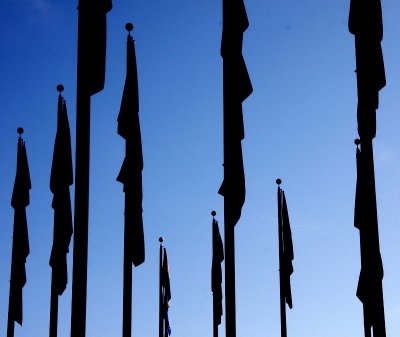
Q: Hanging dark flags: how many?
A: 10